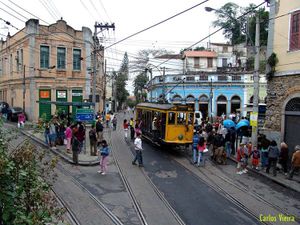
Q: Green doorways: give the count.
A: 3